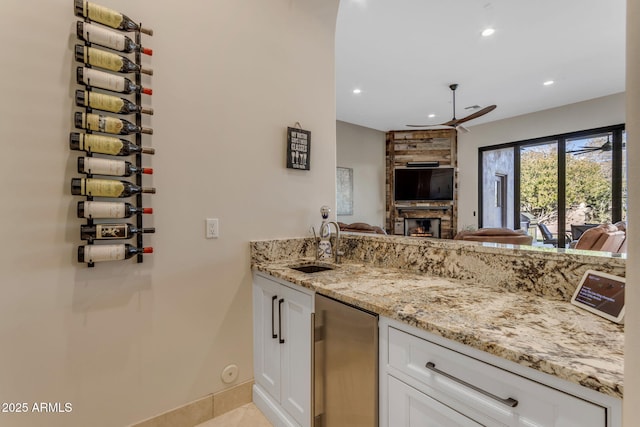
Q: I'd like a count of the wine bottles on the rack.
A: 12